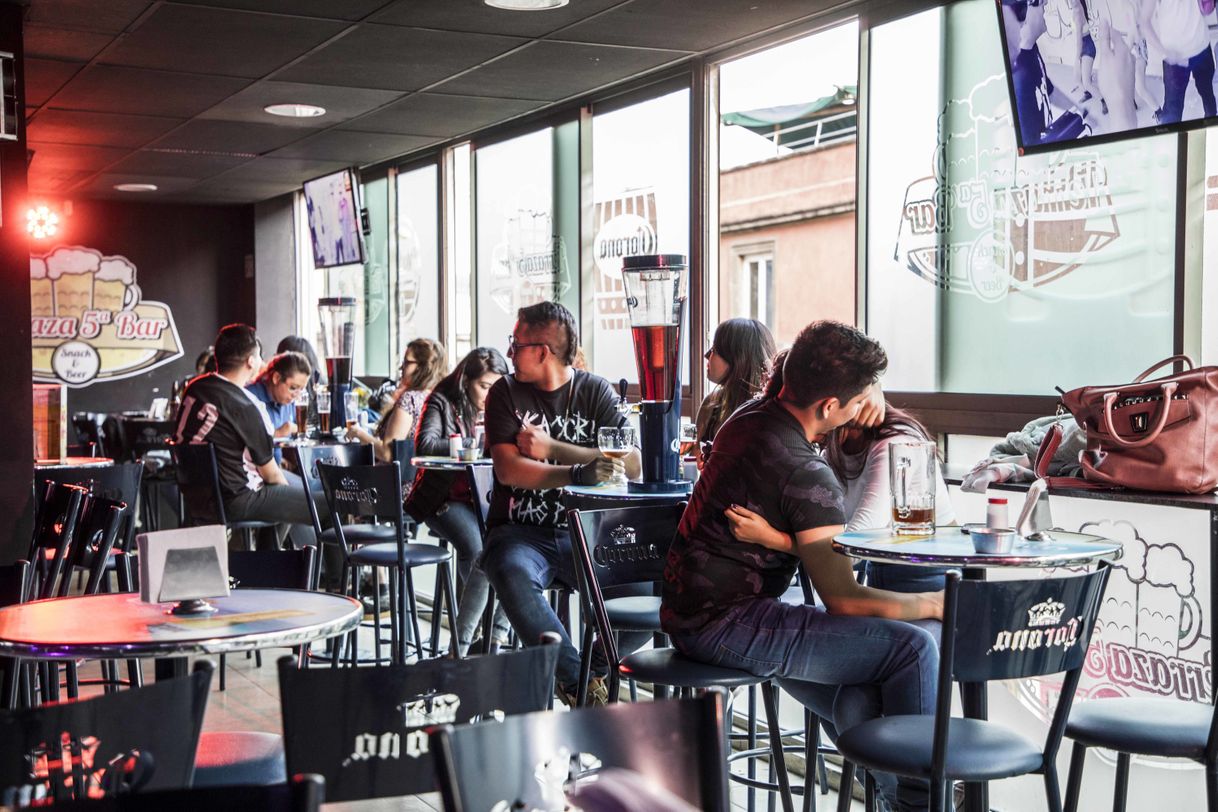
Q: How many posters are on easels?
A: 0